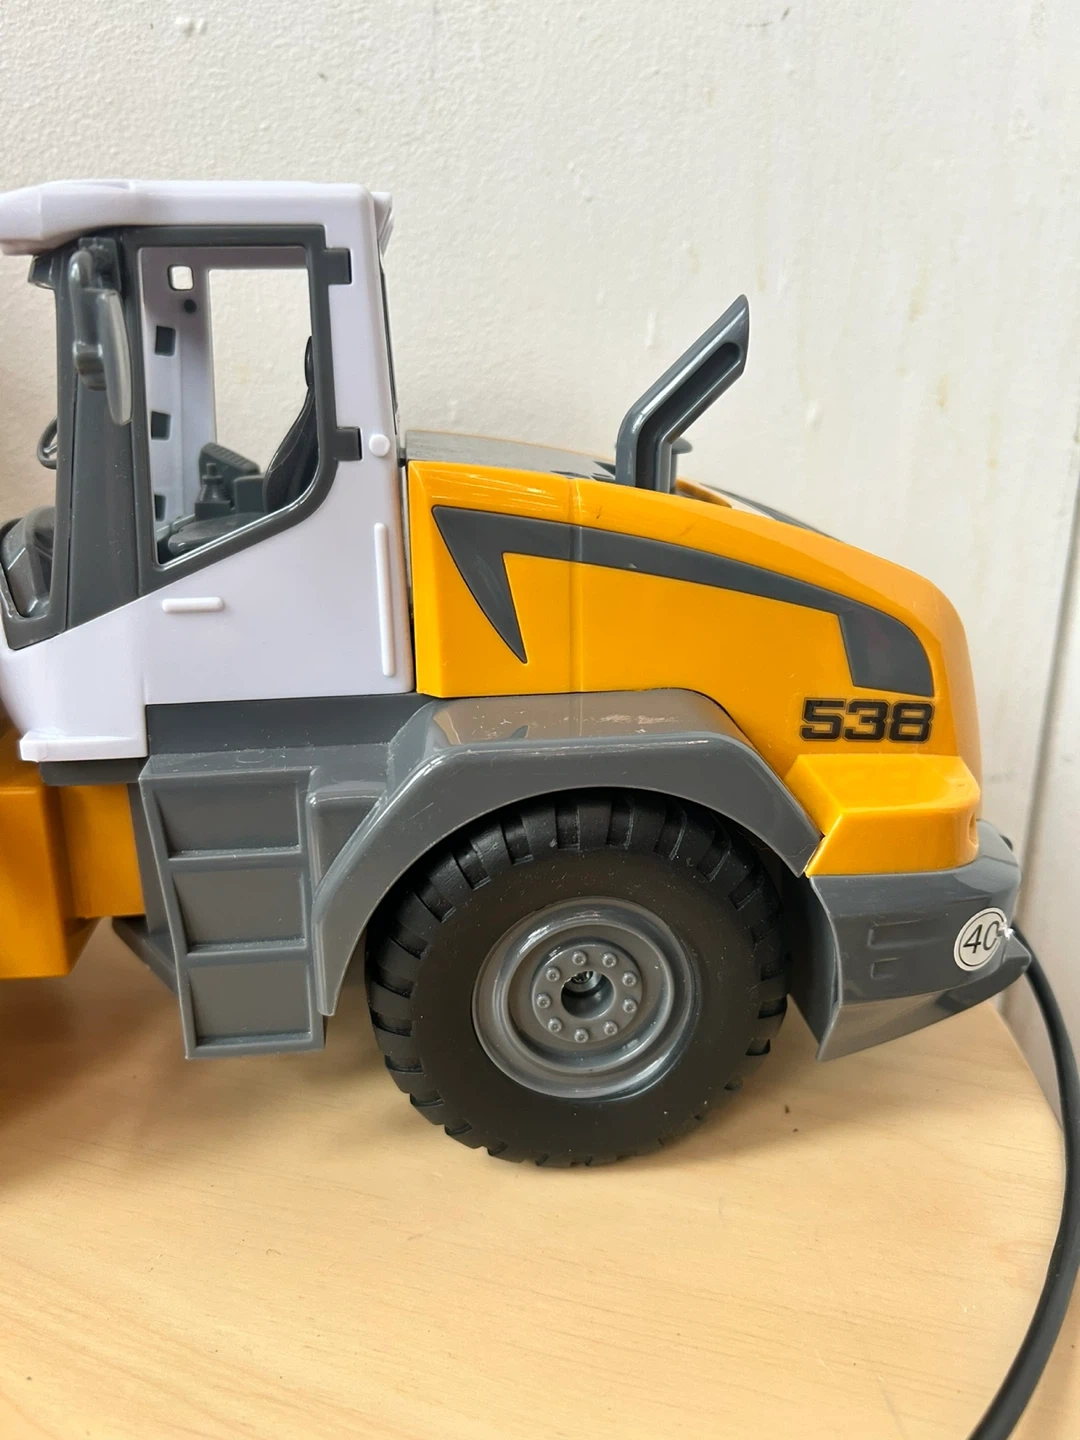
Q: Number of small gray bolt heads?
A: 9